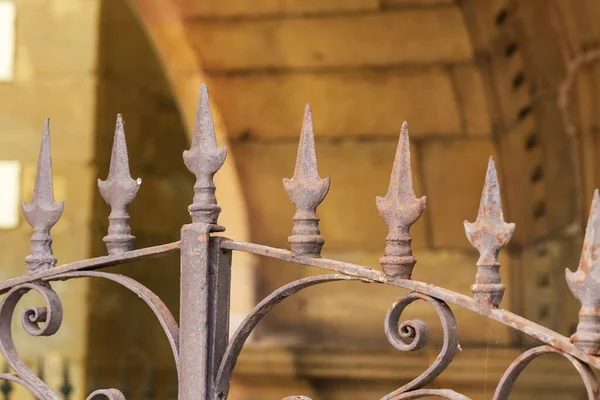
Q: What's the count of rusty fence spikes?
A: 7